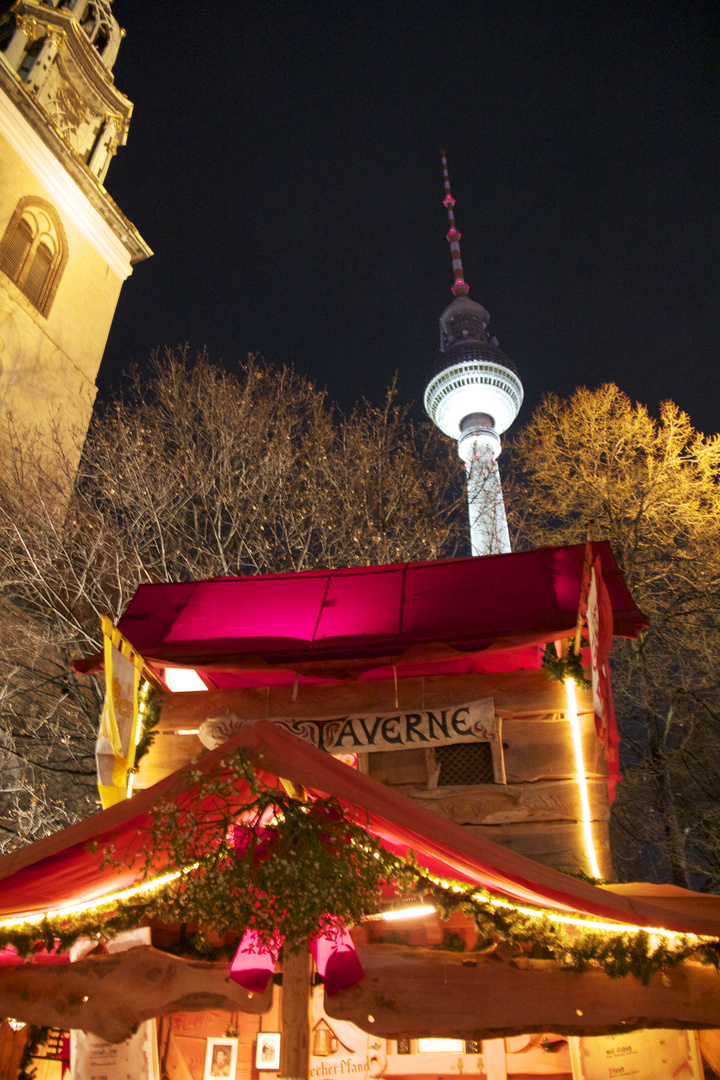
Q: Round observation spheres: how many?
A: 1